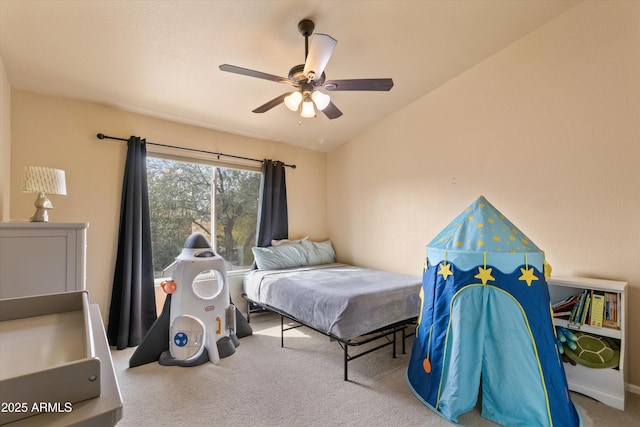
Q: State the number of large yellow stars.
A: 3